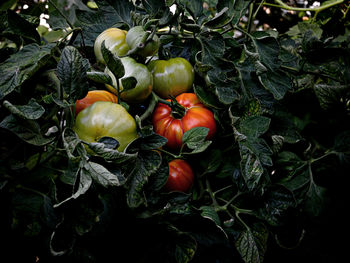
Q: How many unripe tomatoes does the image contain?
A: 5